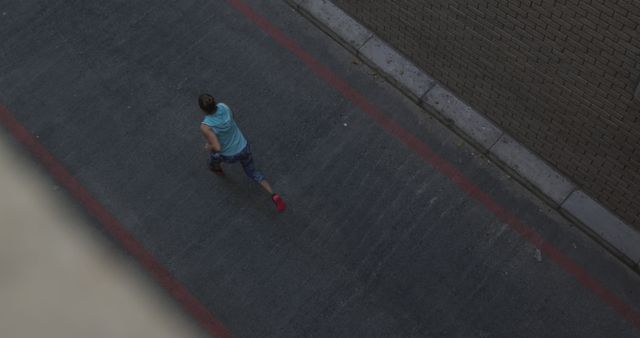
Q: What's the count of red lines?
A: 2